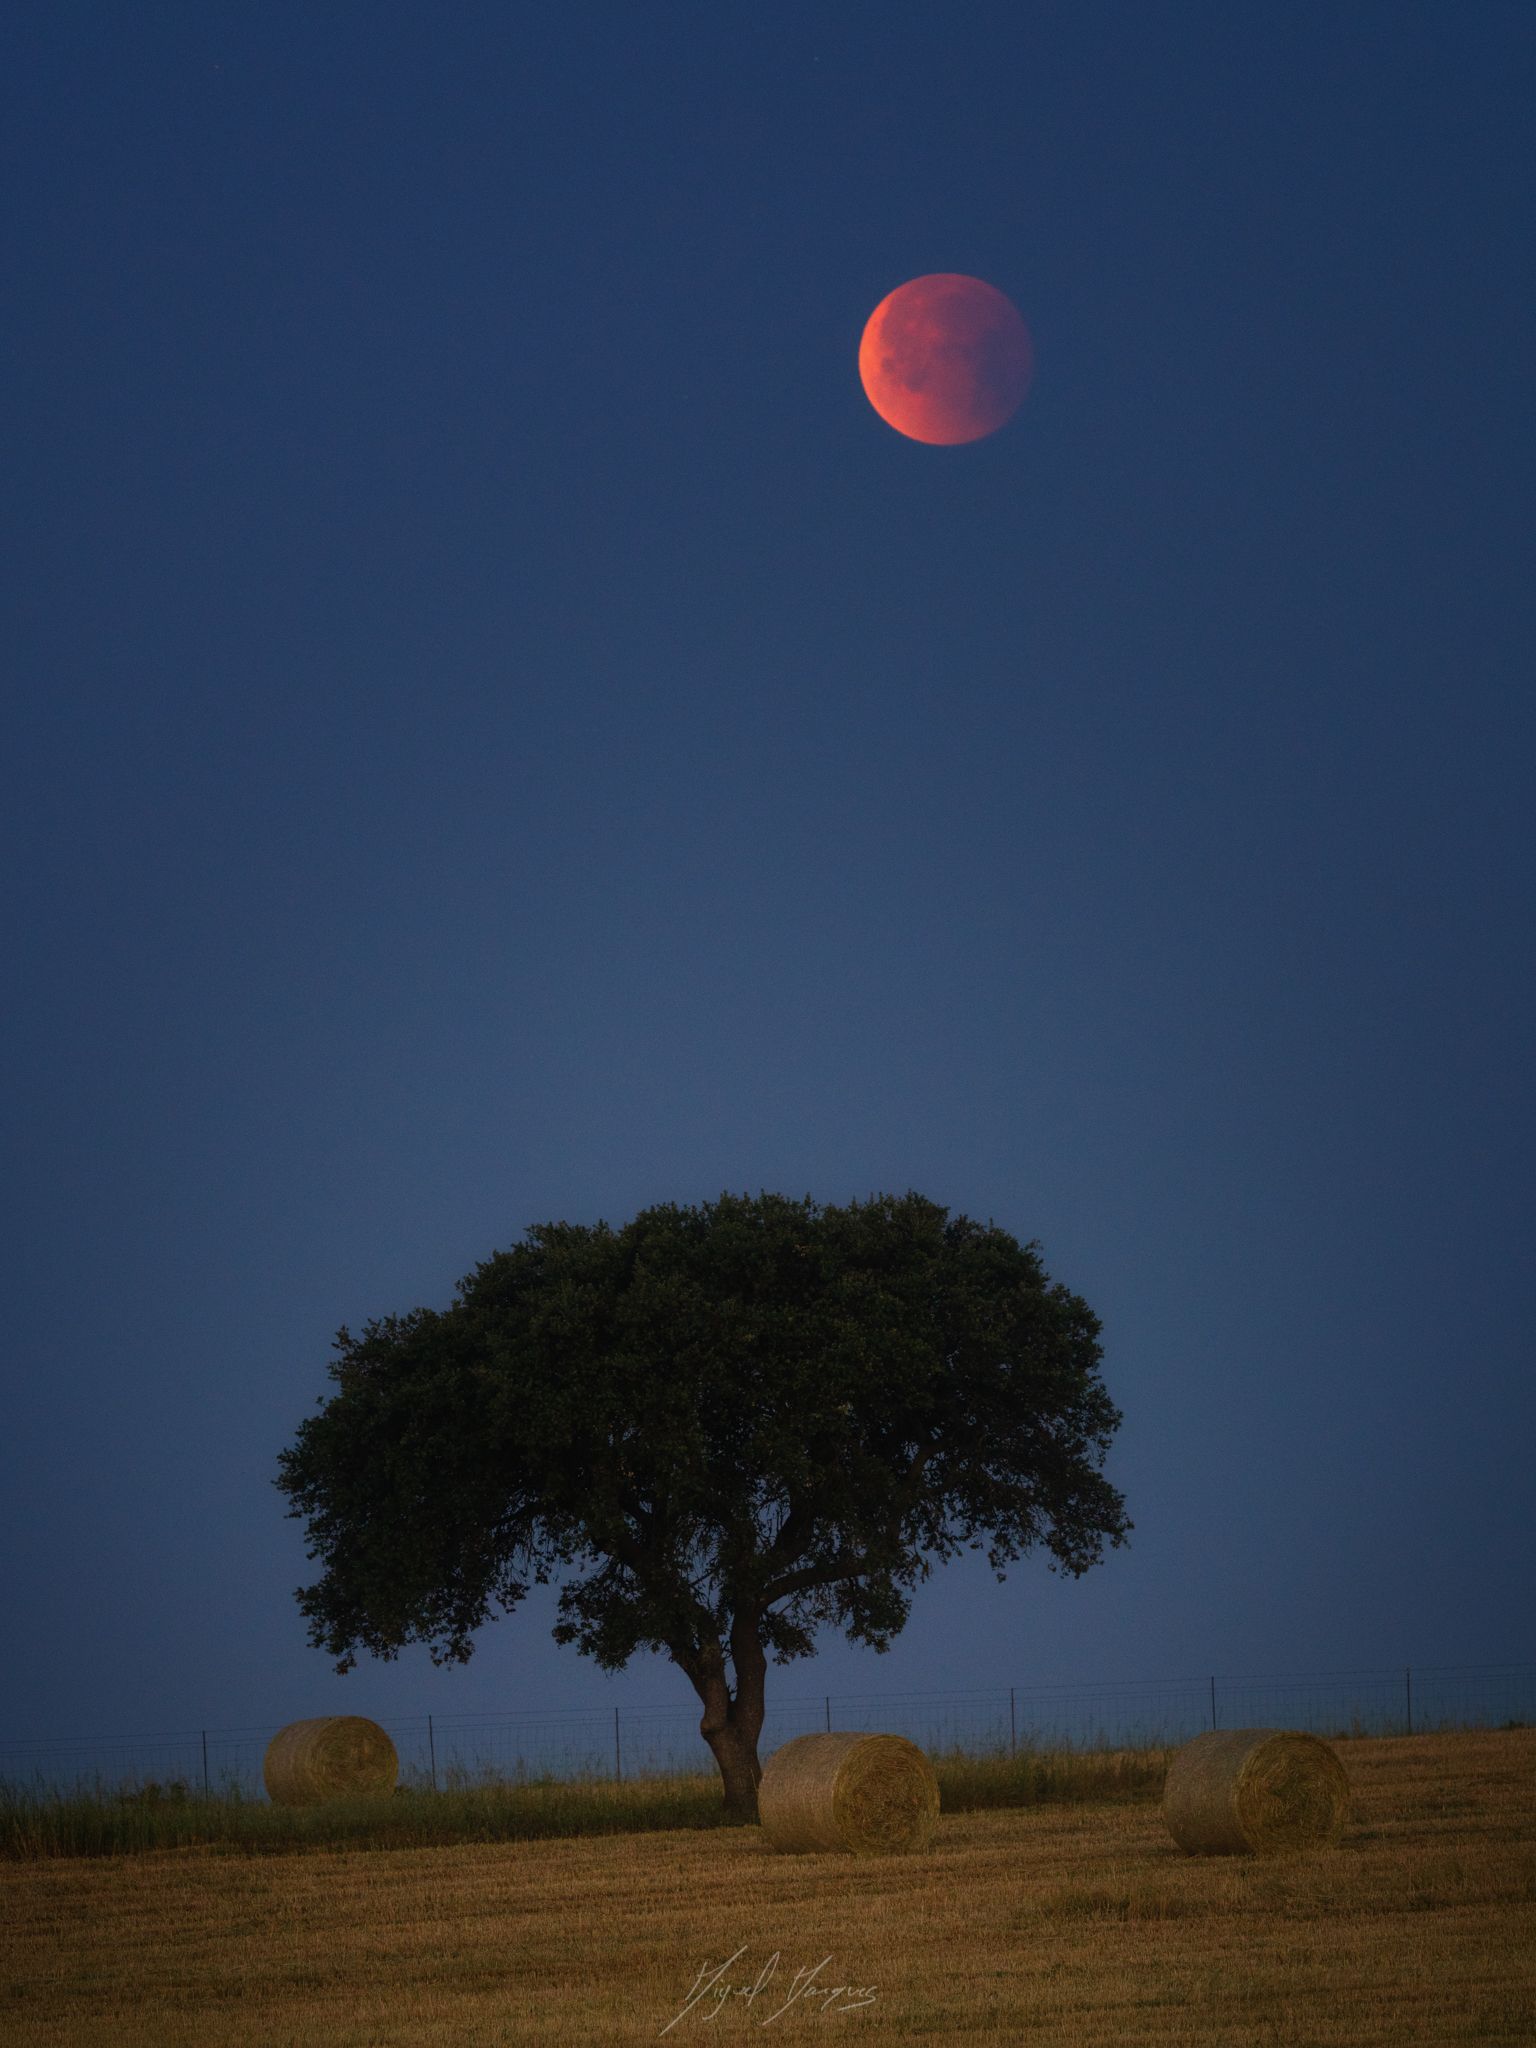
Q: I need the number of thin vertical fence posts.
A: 7